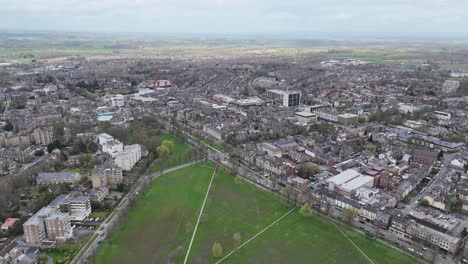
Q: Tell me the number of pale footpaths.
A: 3